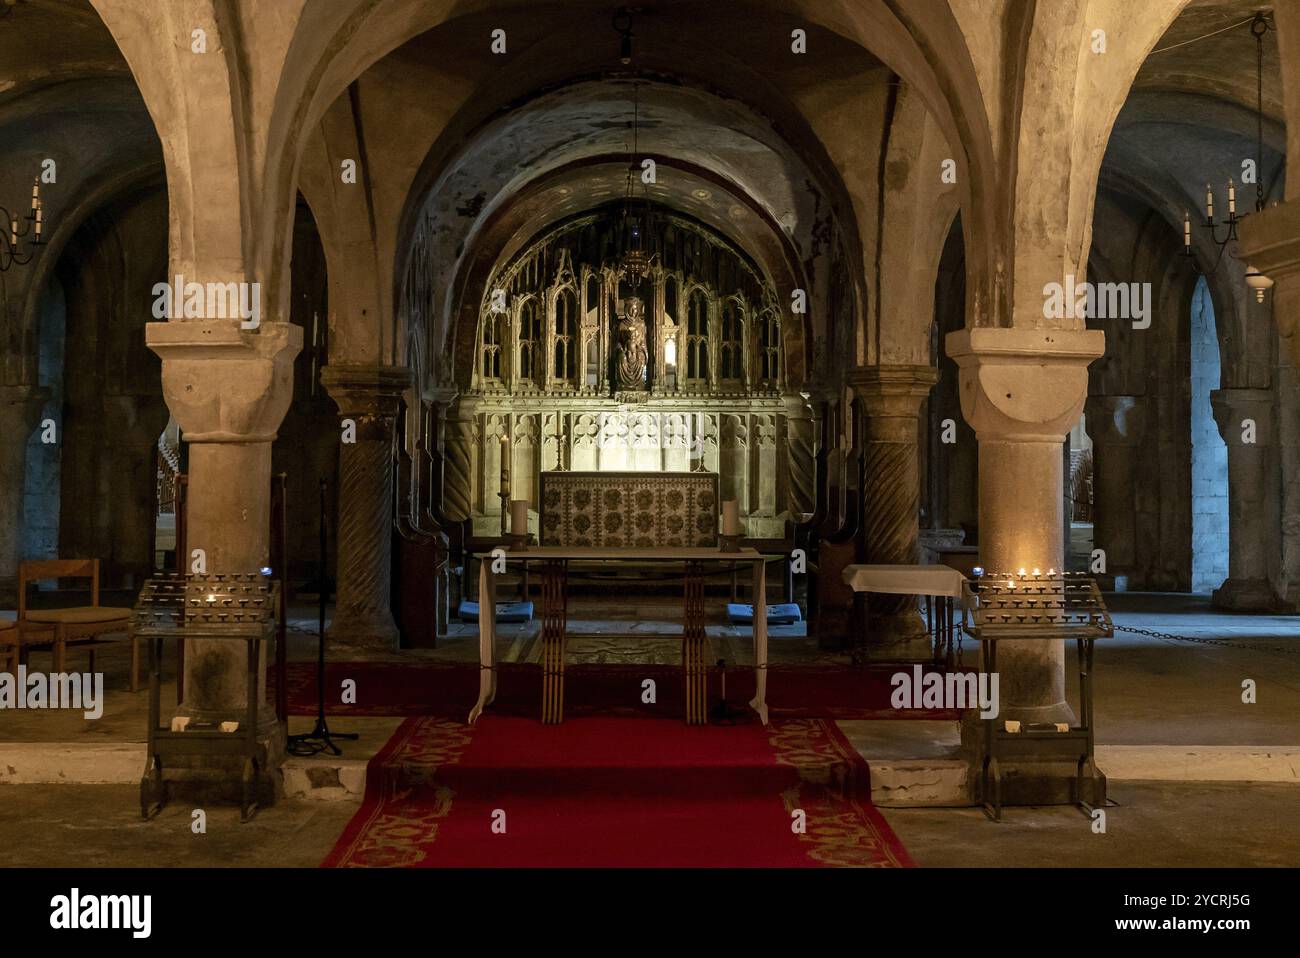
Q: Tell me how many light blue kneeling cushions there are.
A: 2